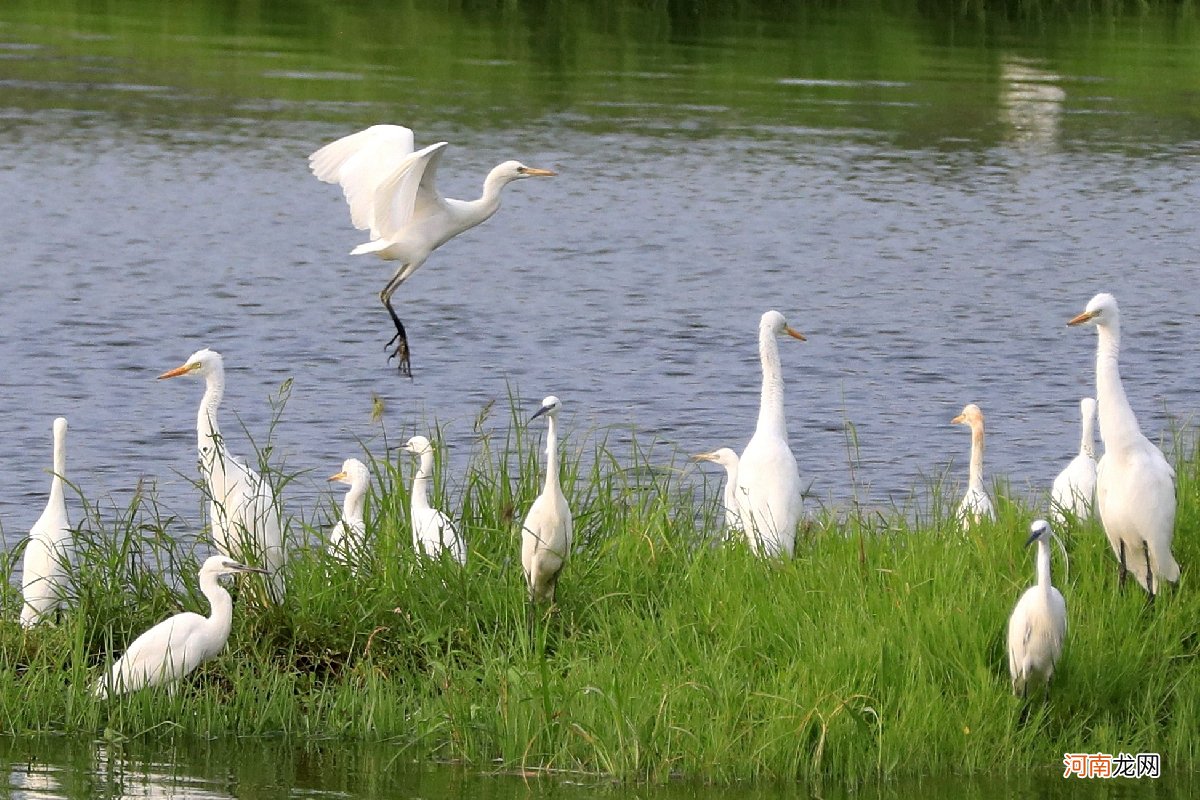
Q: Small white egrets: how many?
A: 13